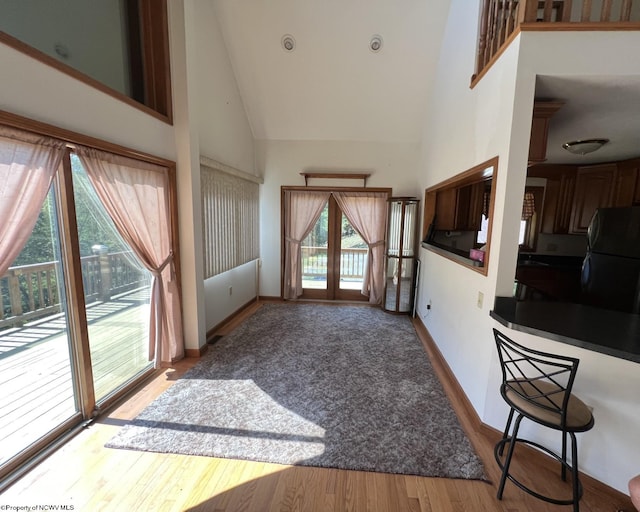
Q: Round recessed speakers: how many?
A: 2